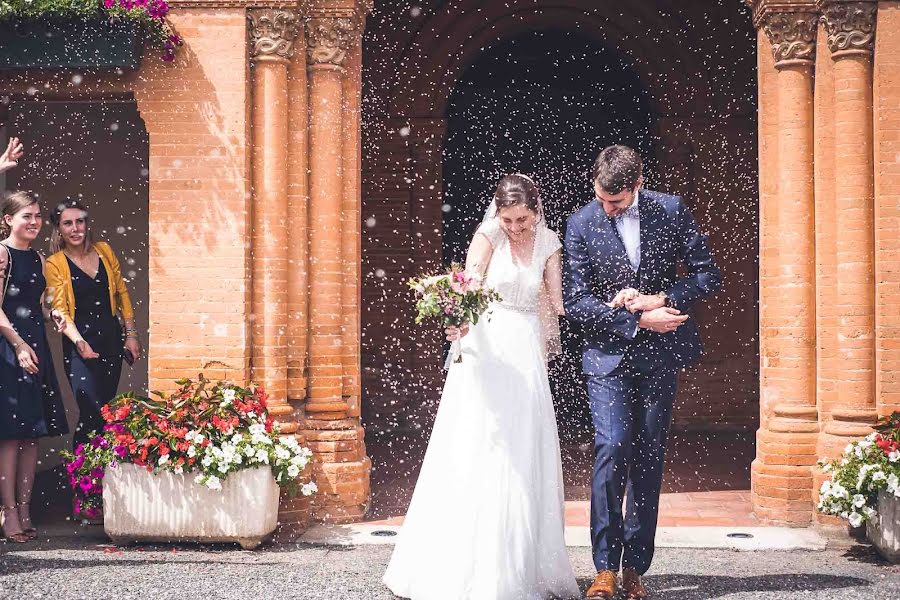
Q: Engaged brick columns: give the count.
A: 4